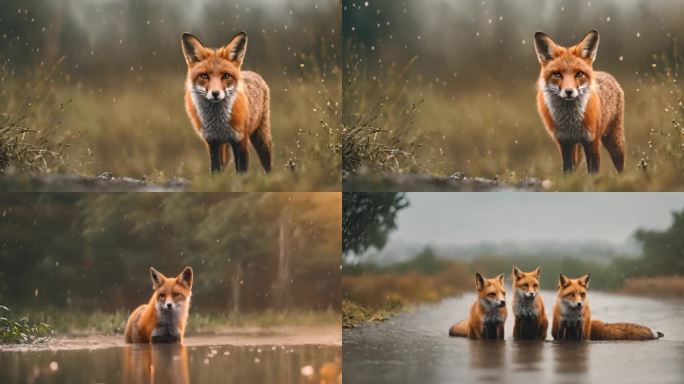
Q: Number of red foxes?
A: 6